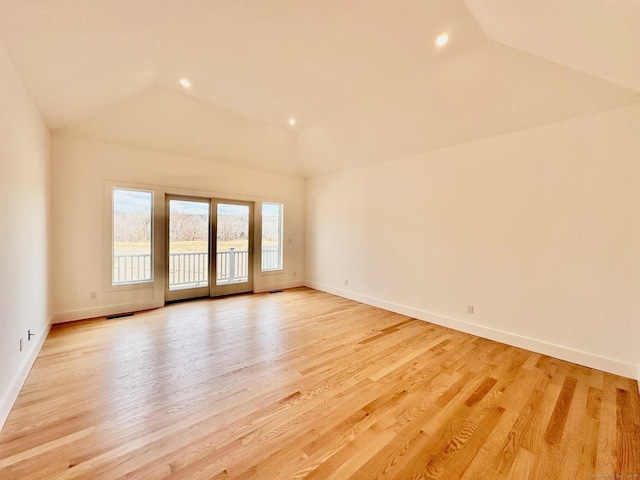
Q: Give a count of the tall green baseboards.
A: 0